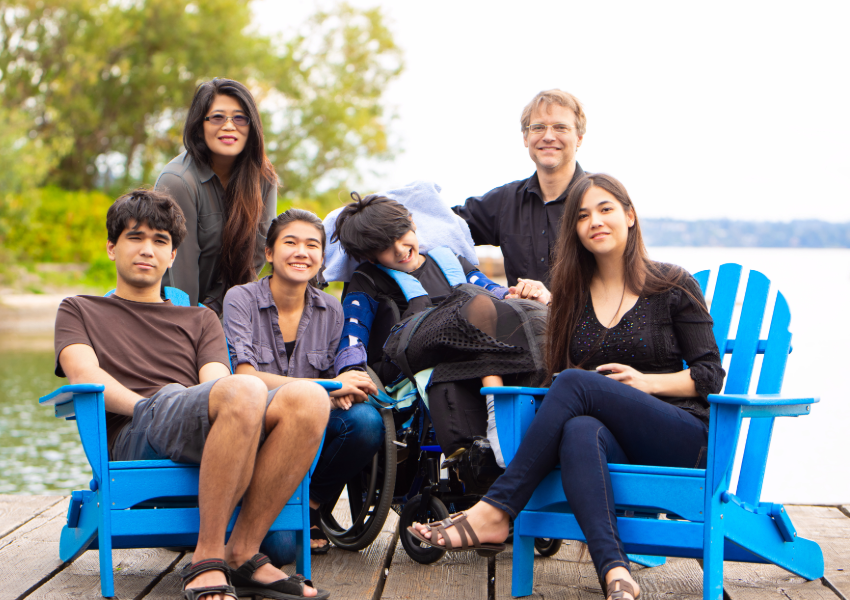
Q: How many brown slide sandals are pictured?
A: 2